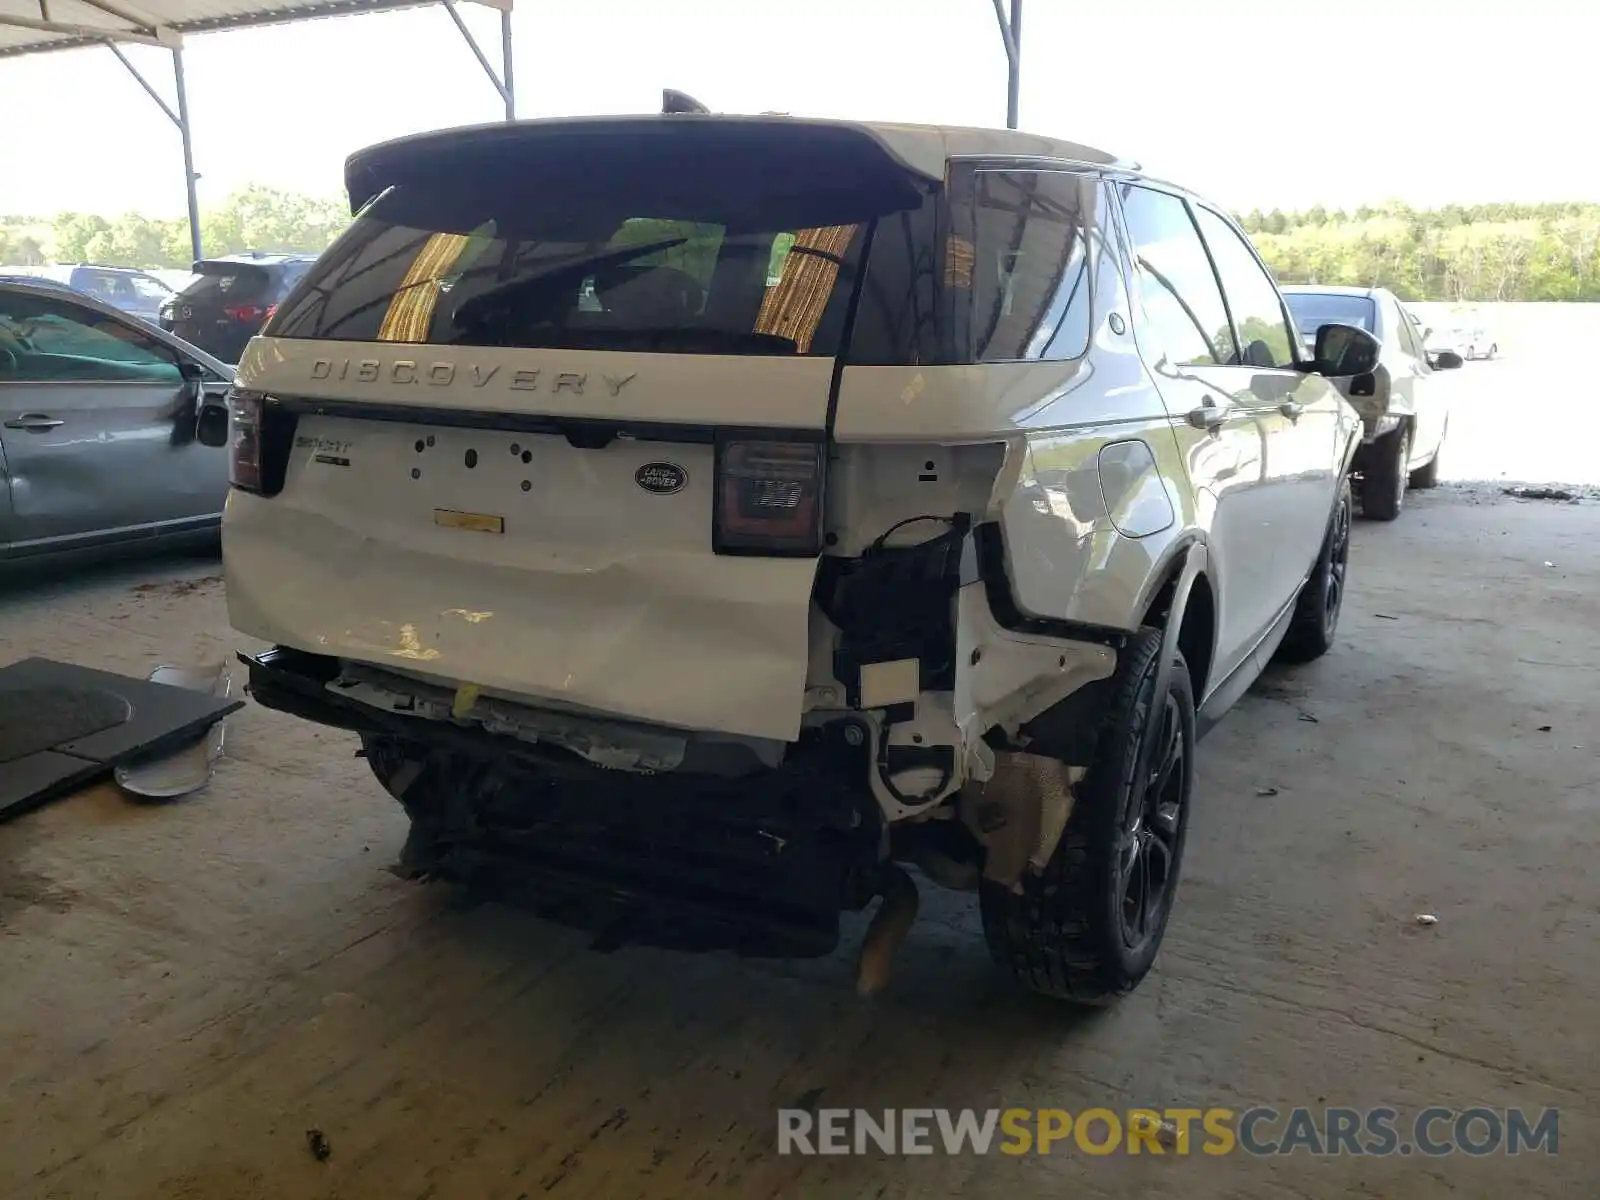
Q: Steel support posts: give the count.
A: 3